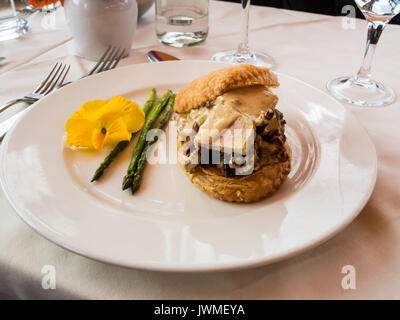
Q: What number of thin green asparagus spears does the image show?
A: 3